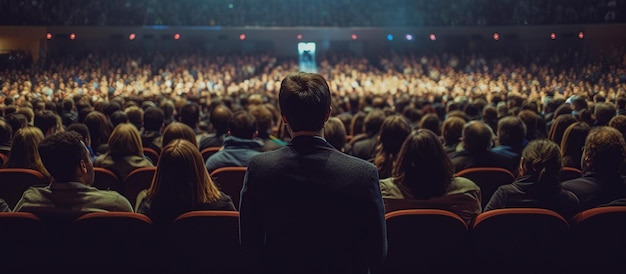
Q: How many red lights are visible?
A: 11